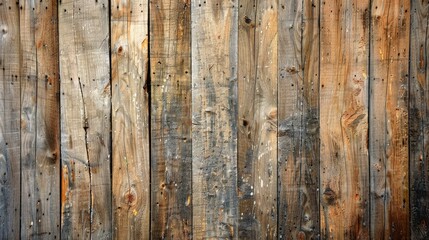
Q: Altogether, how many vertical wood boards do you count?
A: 11